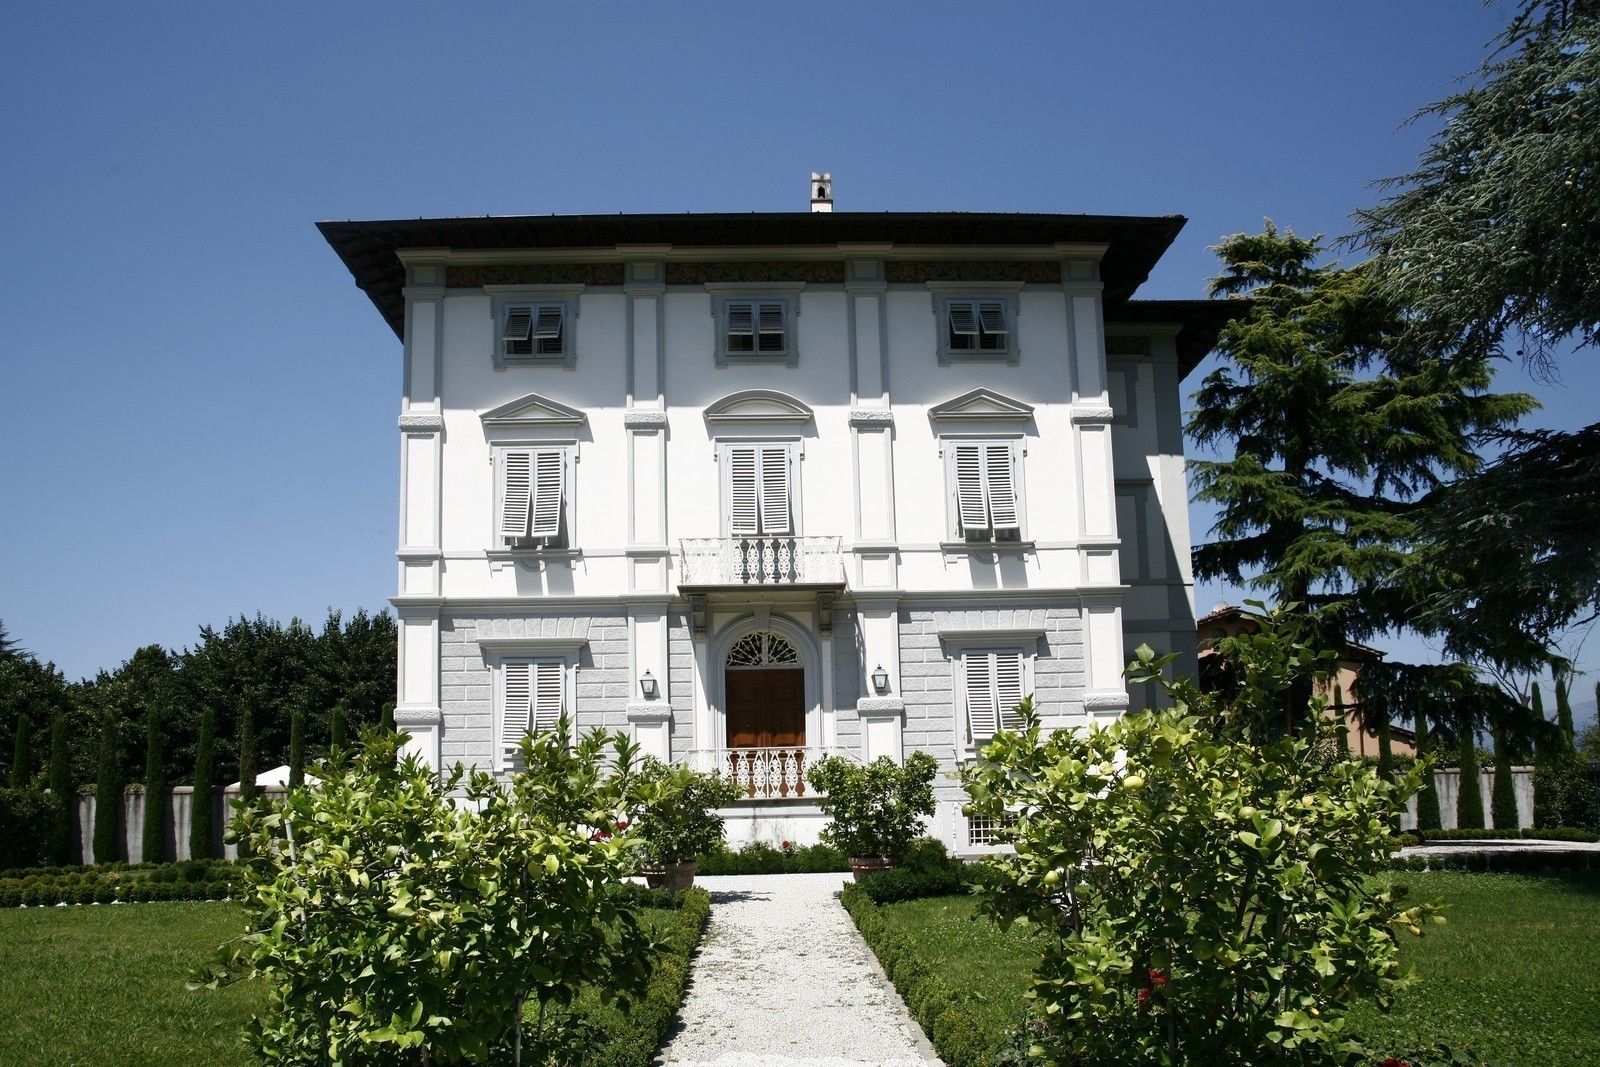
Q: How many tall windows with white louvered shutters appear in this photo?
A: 5